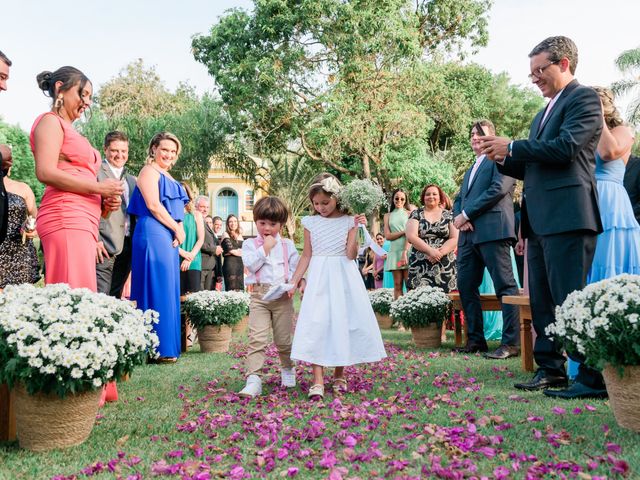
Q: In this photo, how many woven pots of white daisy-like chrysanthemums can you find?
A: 6